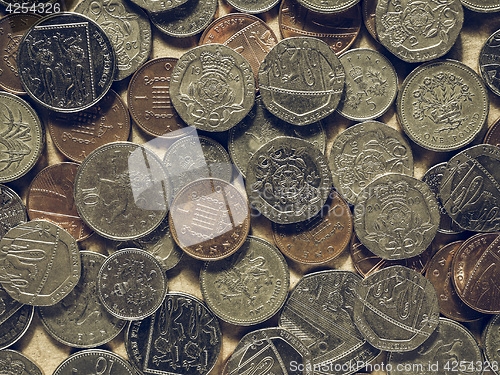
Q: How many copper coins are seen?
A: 13